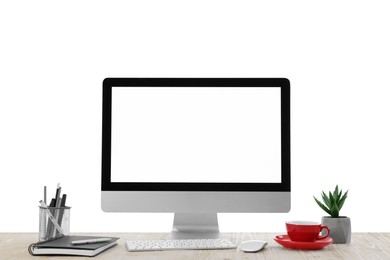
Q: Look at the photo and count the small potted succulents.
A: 1